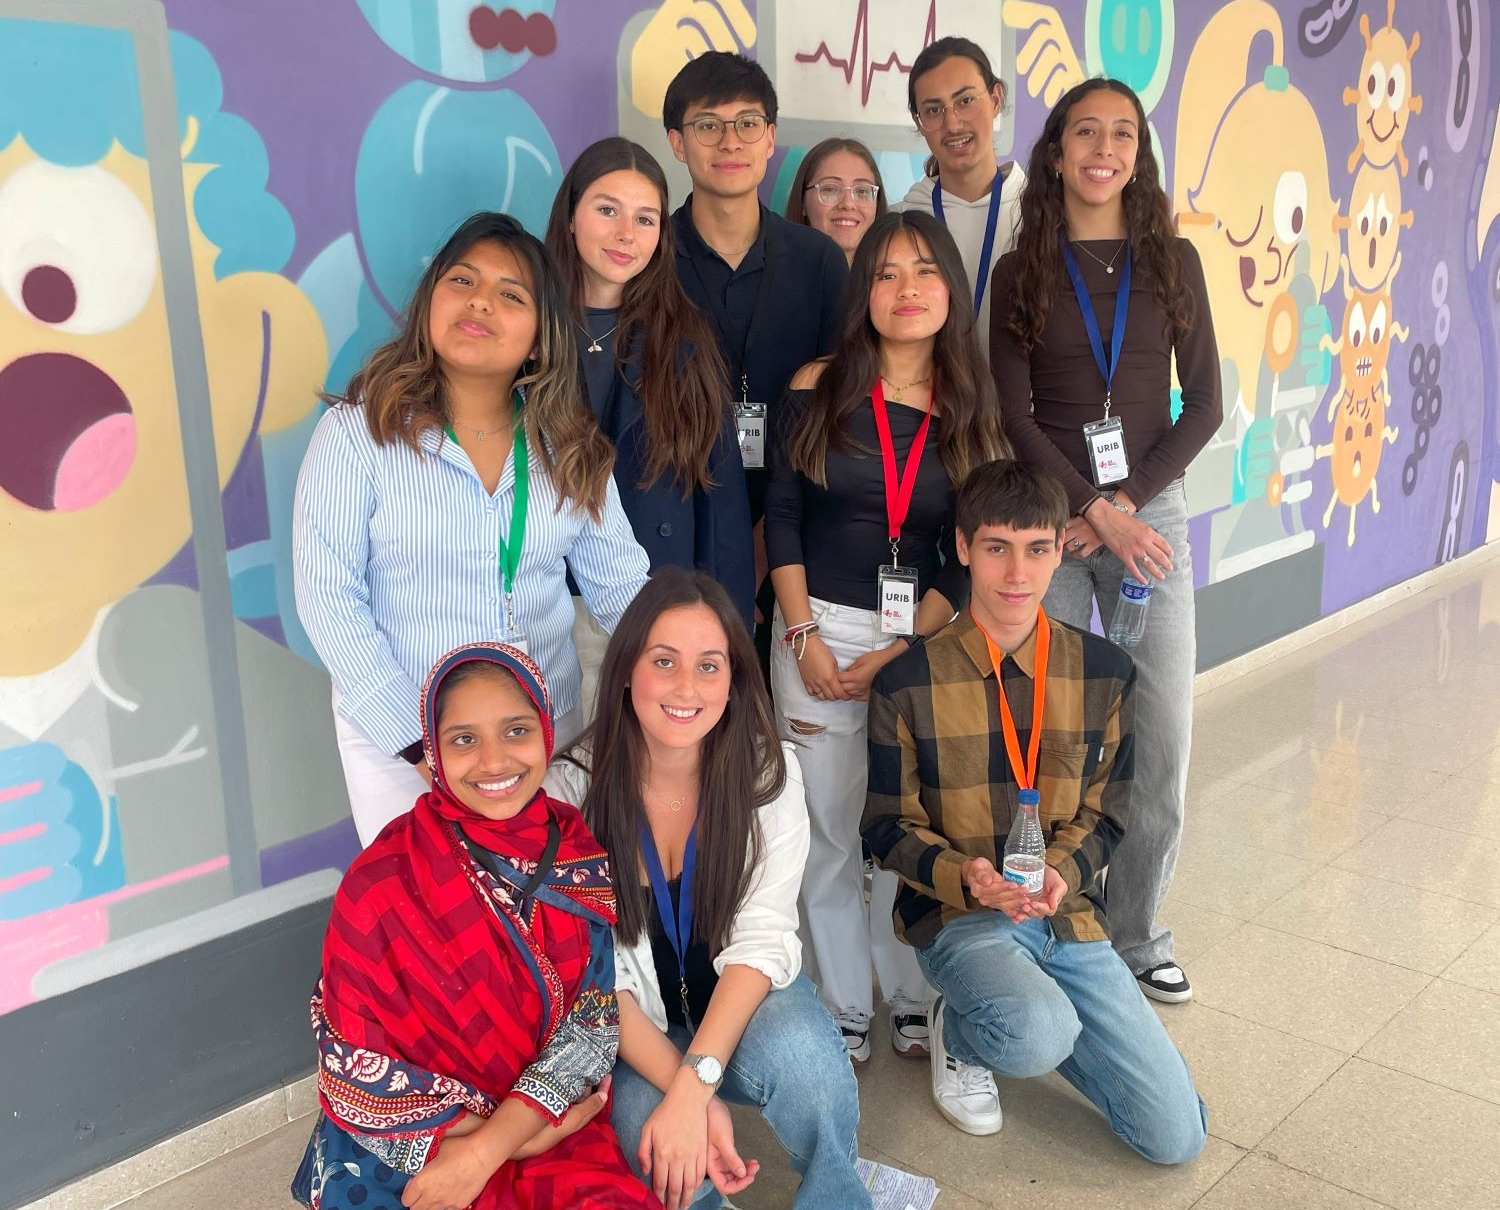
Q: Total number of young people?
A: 10